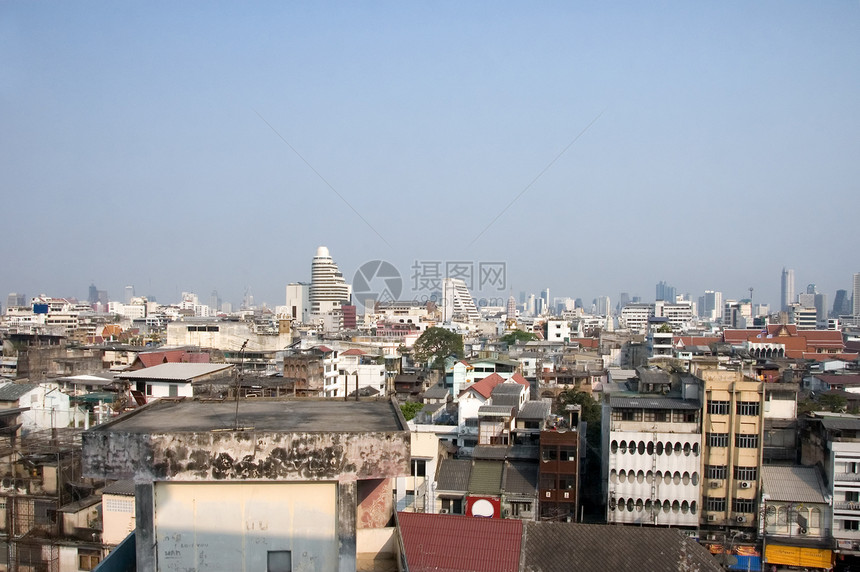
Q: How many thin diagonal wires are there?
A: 2